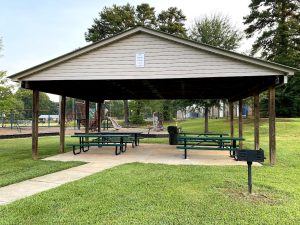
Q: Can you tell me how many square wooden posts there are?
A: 8